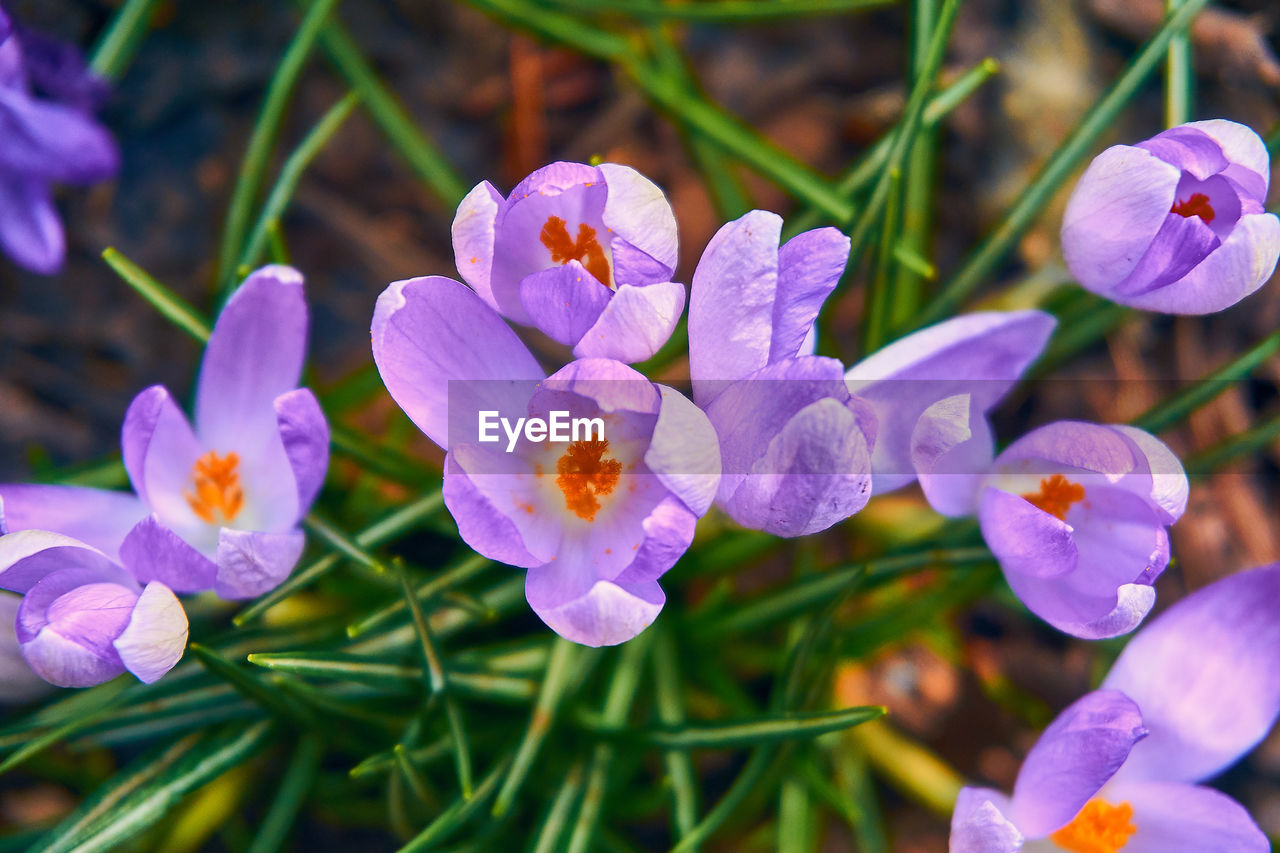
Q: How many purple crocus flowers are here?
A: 9